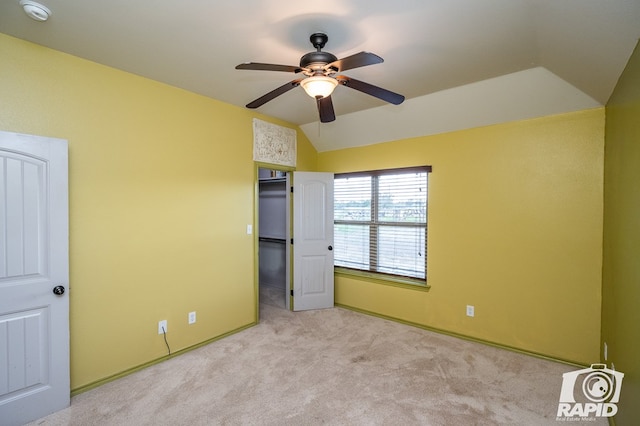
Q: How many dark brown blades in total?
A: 5